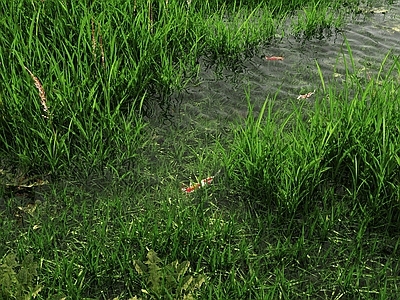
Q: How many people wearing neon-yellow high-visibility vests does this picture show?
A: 0